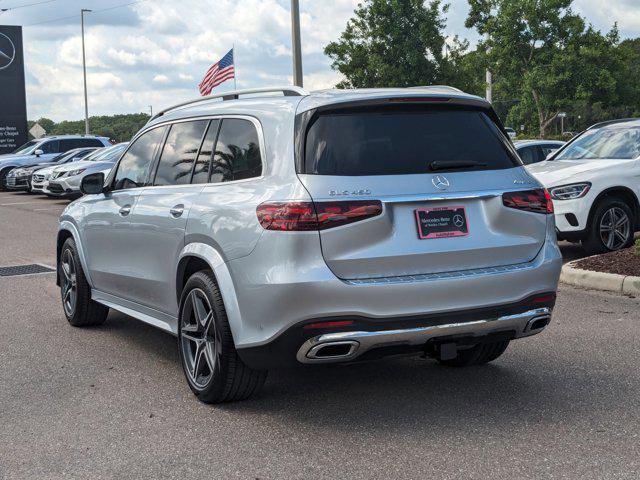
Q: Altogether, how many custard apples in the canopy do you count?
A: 0